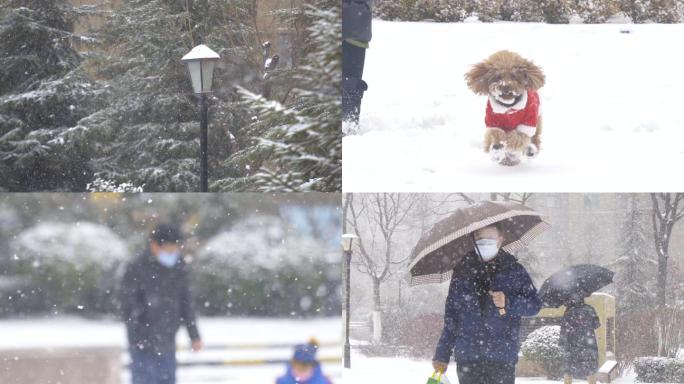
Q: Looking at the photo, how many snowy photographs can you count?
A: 4